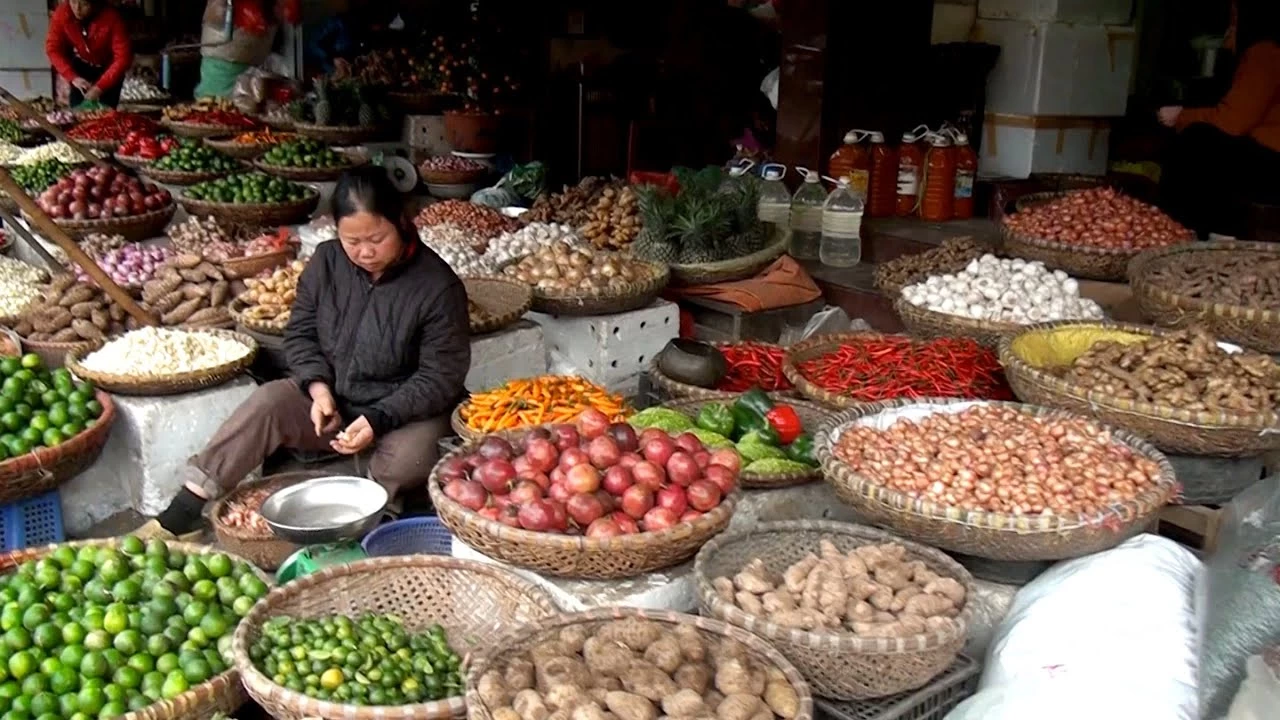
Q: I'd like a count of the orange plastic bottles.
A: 5